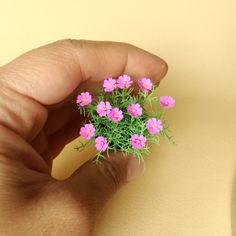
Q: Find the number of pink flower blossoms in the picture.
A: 12